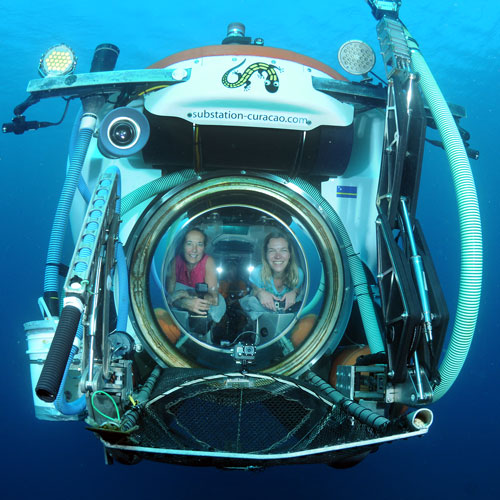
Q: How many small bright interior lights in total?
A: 2